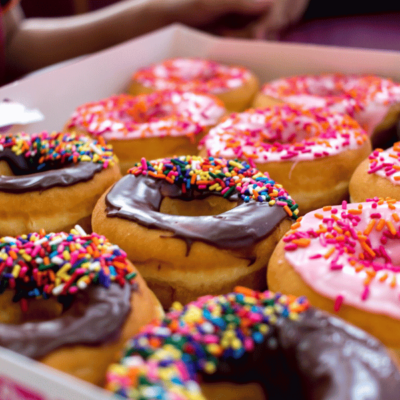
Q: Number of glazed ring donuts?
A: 10